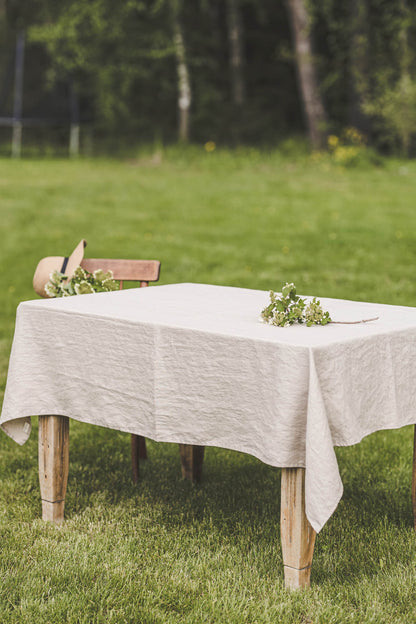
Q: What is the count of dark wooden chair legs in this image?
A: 2